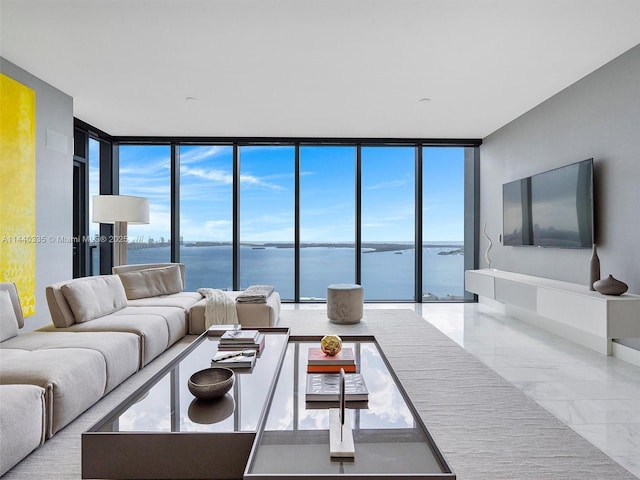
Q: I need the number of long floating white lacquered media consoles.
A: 1